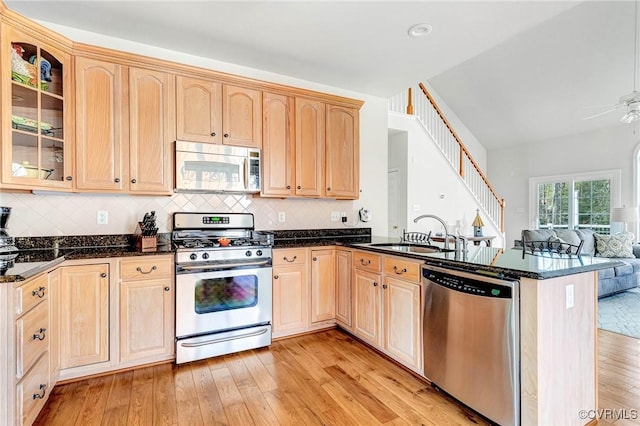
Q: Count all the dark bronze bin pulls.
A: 7